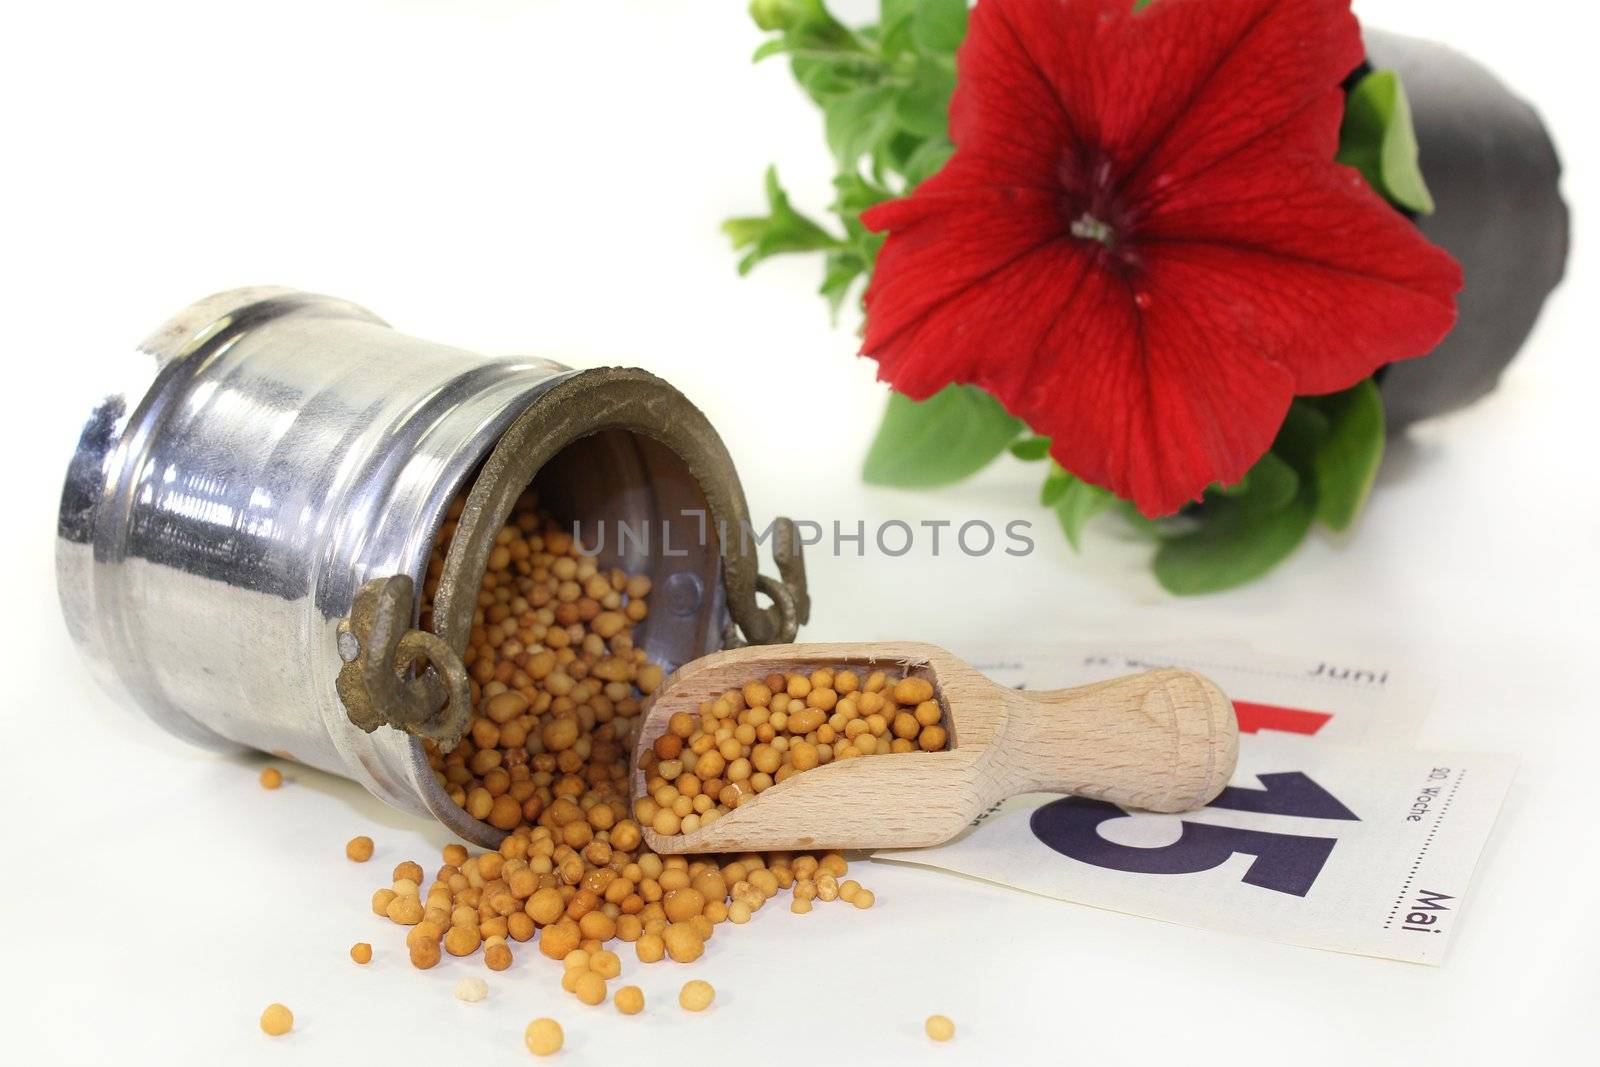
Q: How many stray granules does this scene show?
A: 9